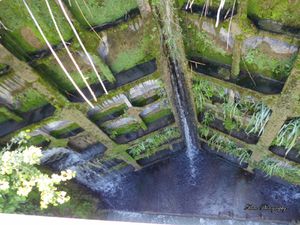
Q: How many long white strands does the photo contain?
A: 3